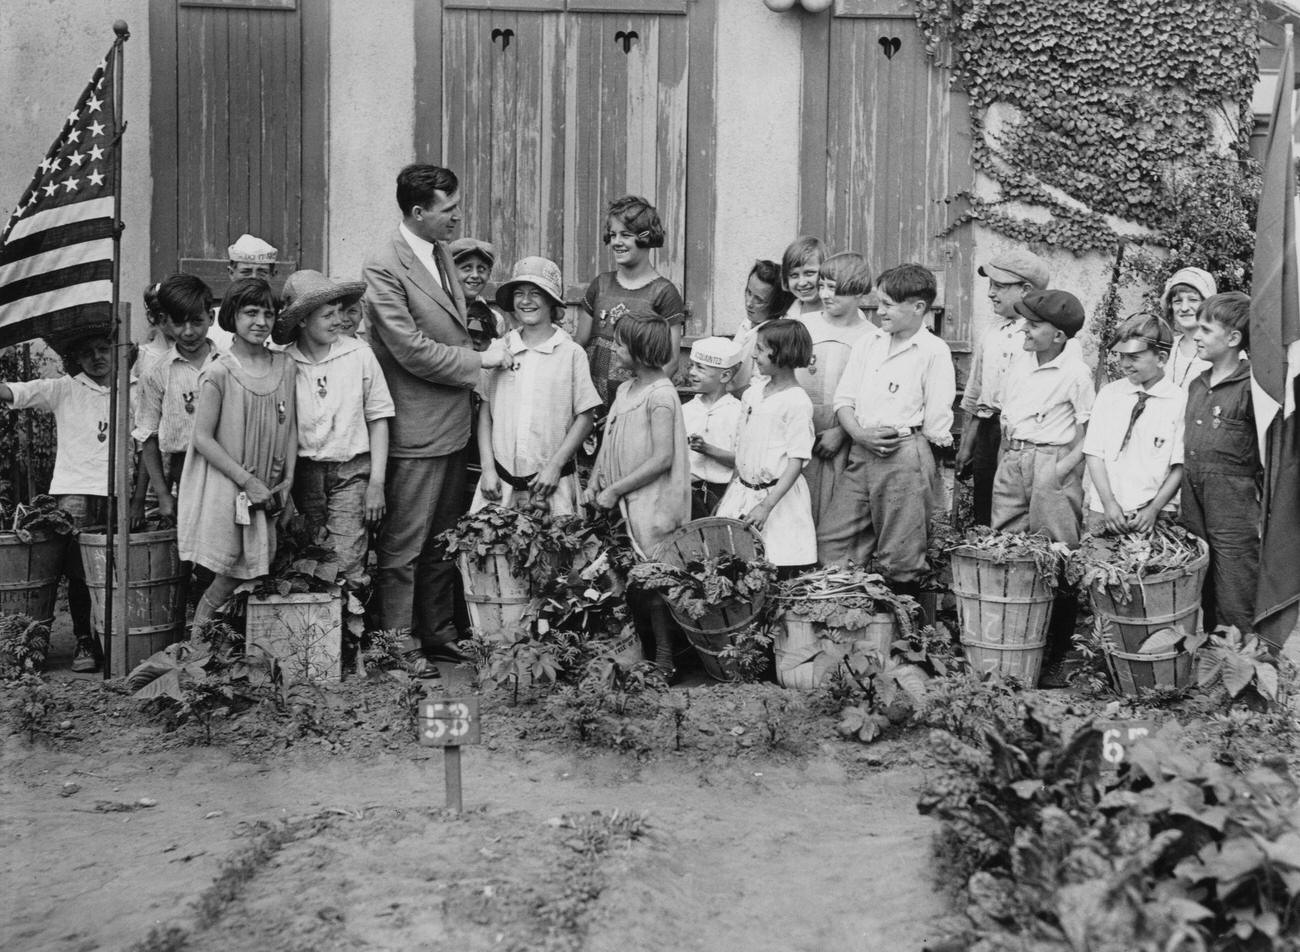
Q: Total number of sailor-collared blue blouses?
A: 0